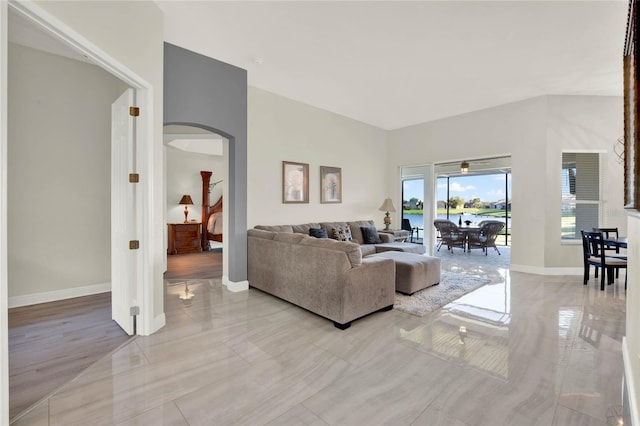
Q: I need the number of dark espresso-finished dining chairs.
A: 2